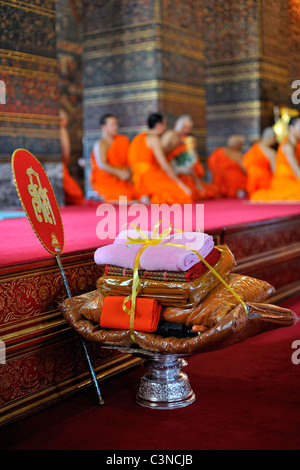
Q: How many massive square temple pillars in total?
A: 3